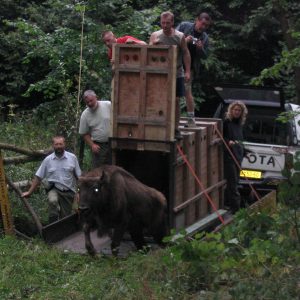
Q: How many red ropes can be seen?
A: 2